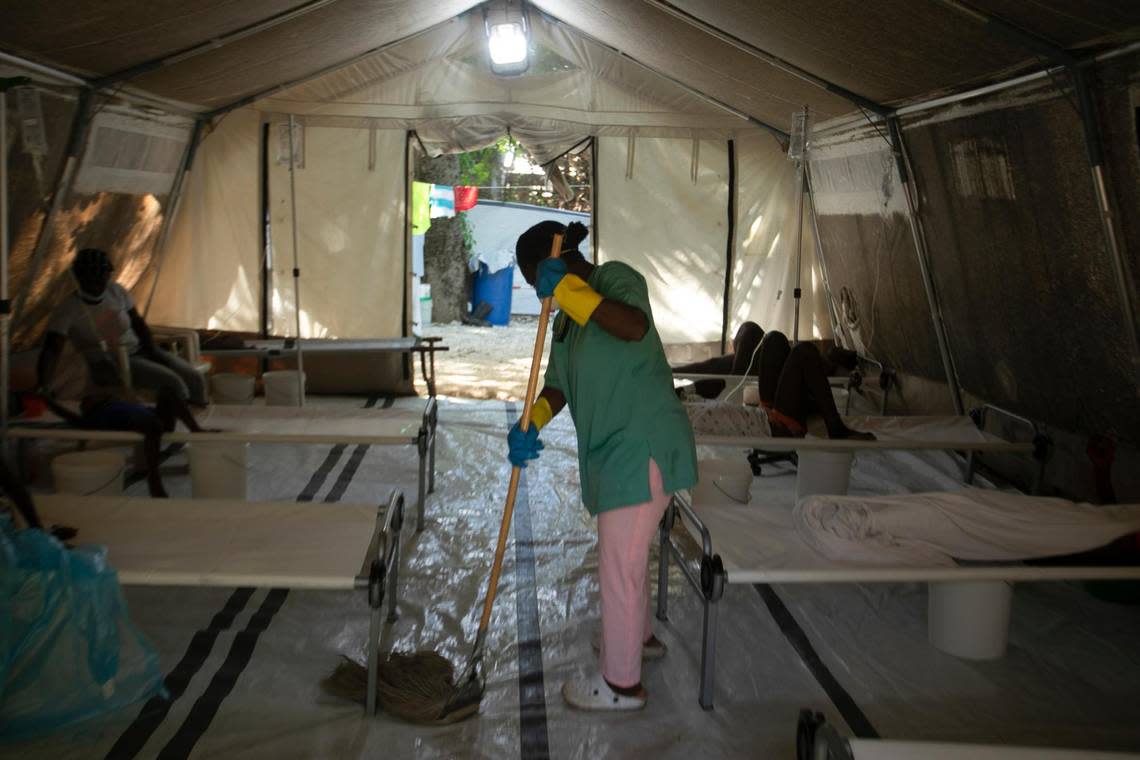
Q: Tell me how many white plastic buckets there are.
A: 7